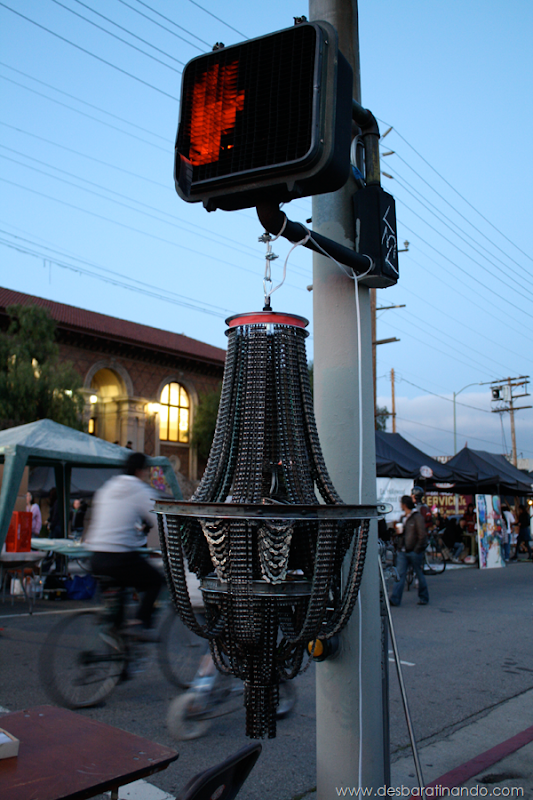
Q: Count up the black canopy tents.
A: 2